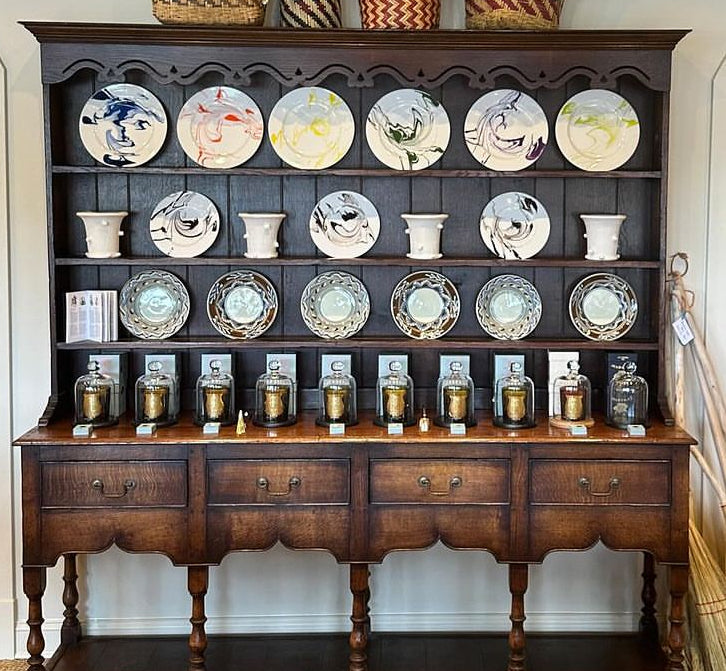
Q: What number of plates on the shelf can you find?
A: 15